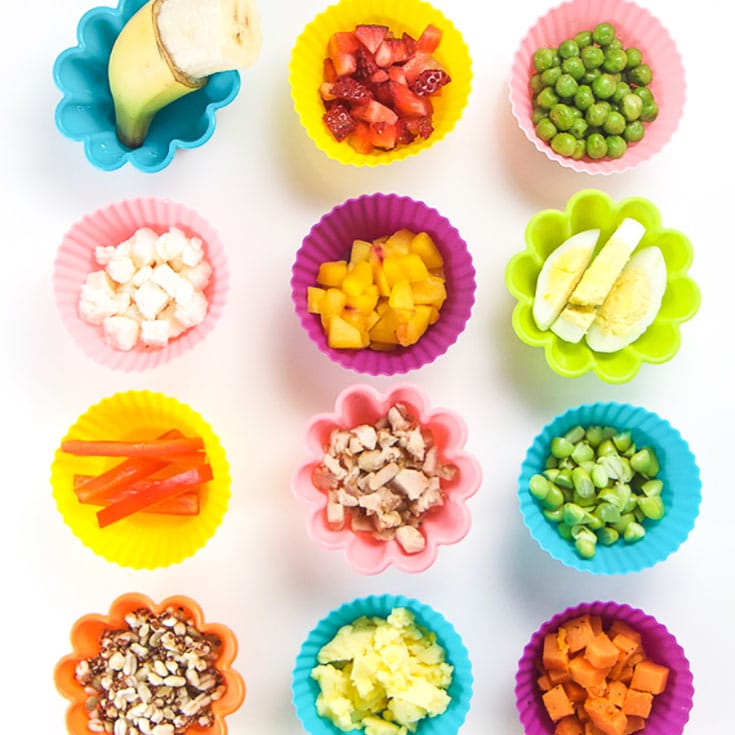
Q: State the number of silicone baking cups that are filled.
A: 12